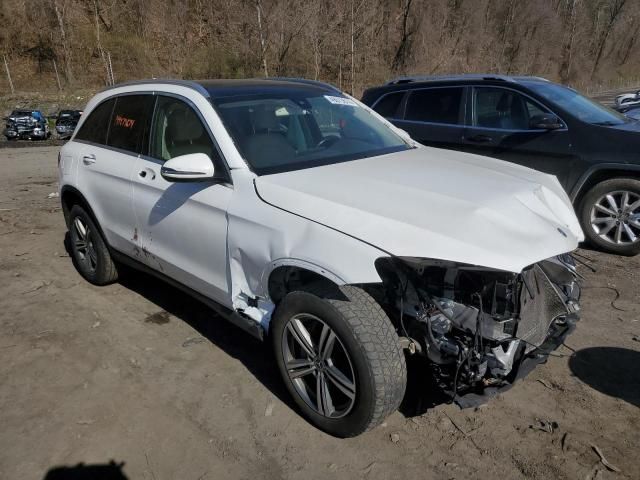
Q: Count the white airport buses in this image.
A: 0